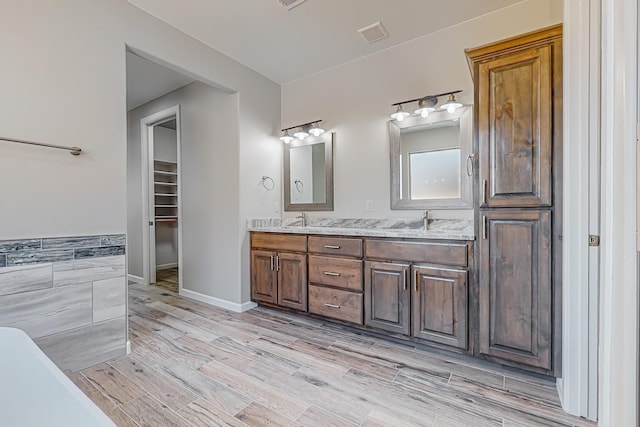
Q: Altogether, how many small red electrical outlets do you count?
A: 0